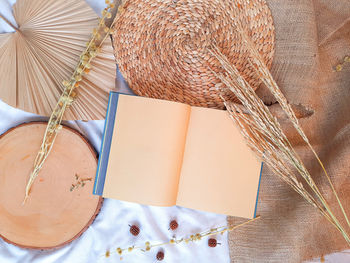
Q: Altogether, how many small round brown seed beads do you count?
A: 4